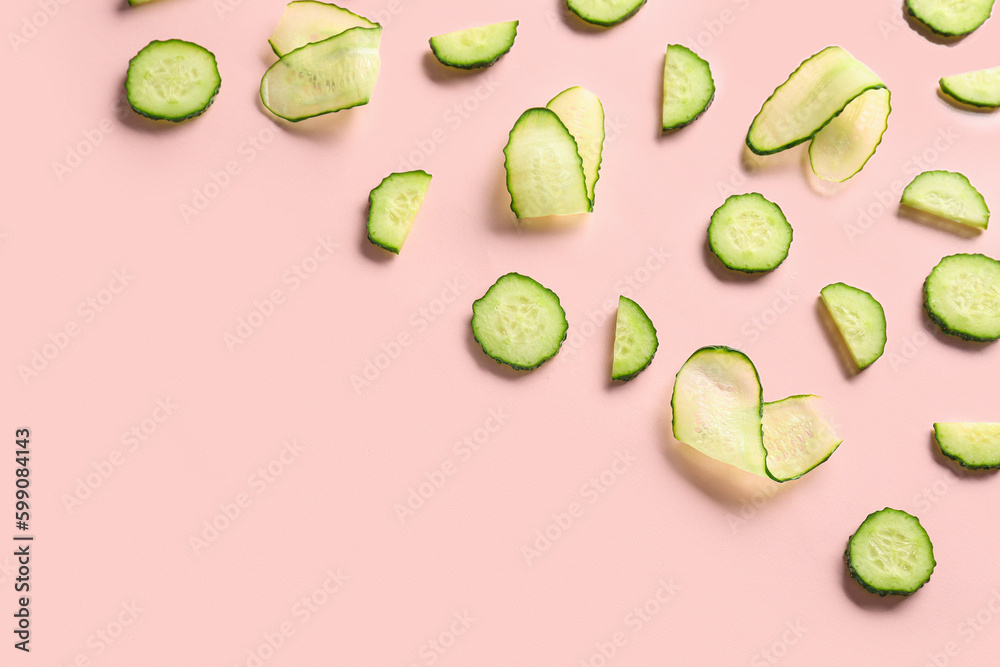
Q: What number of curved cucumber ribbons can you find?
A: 4